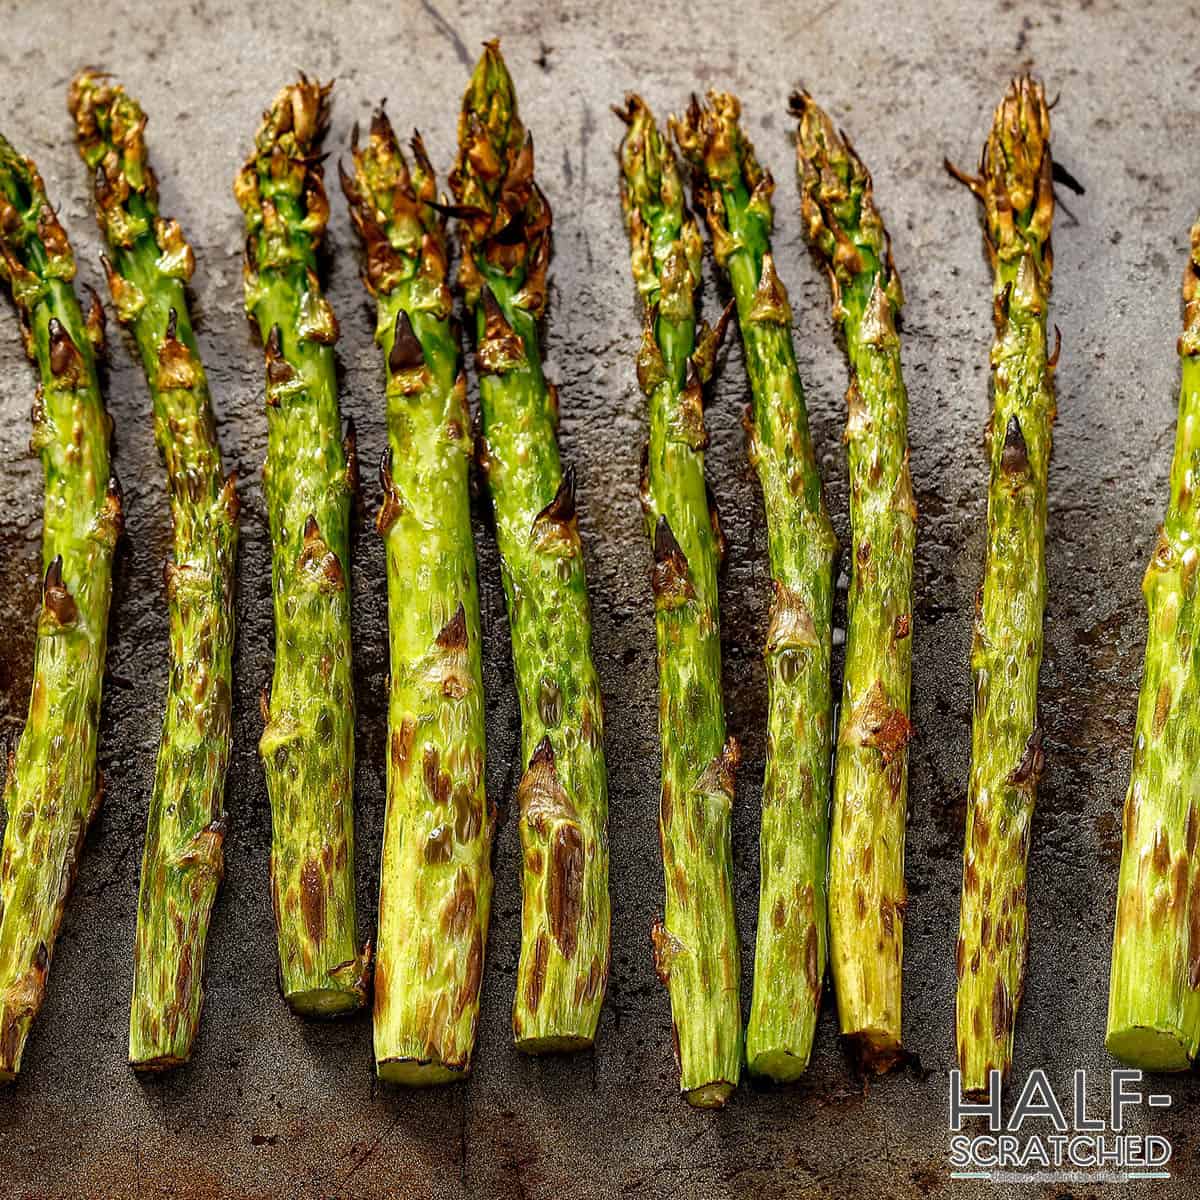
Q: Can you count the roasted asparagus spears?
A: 10